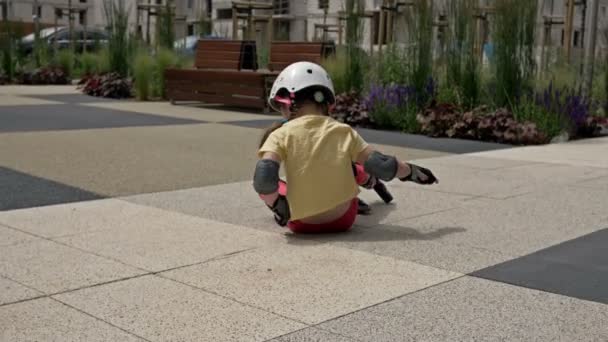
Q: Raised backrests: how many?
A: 2